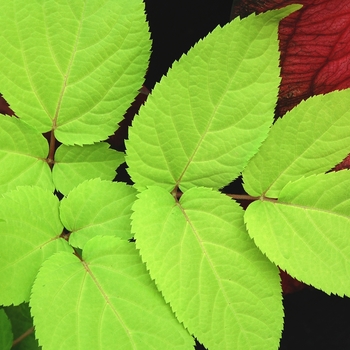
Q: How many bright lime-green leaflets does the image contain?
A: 10